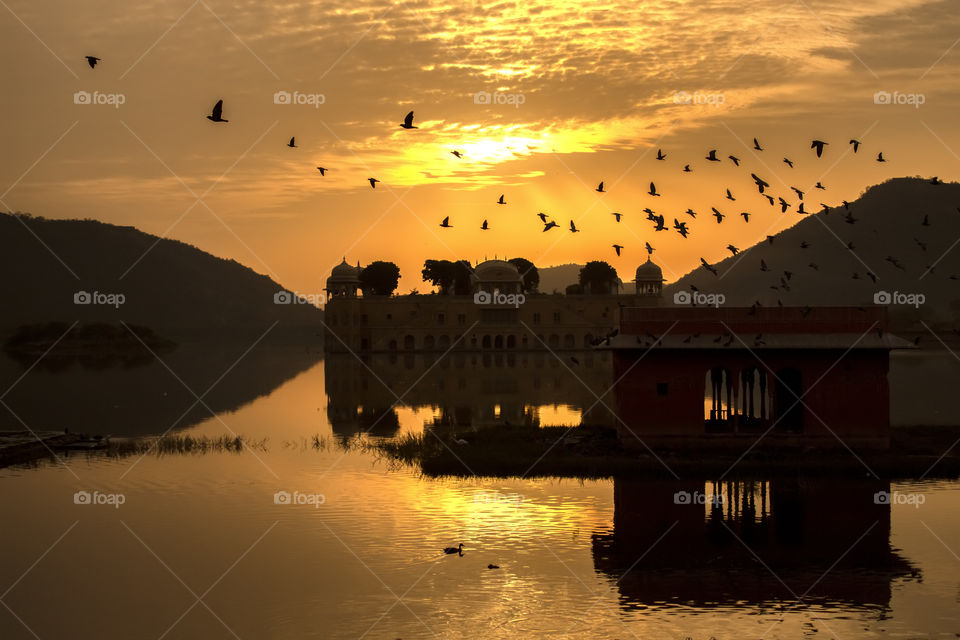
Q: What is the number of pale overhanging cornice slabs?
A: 1